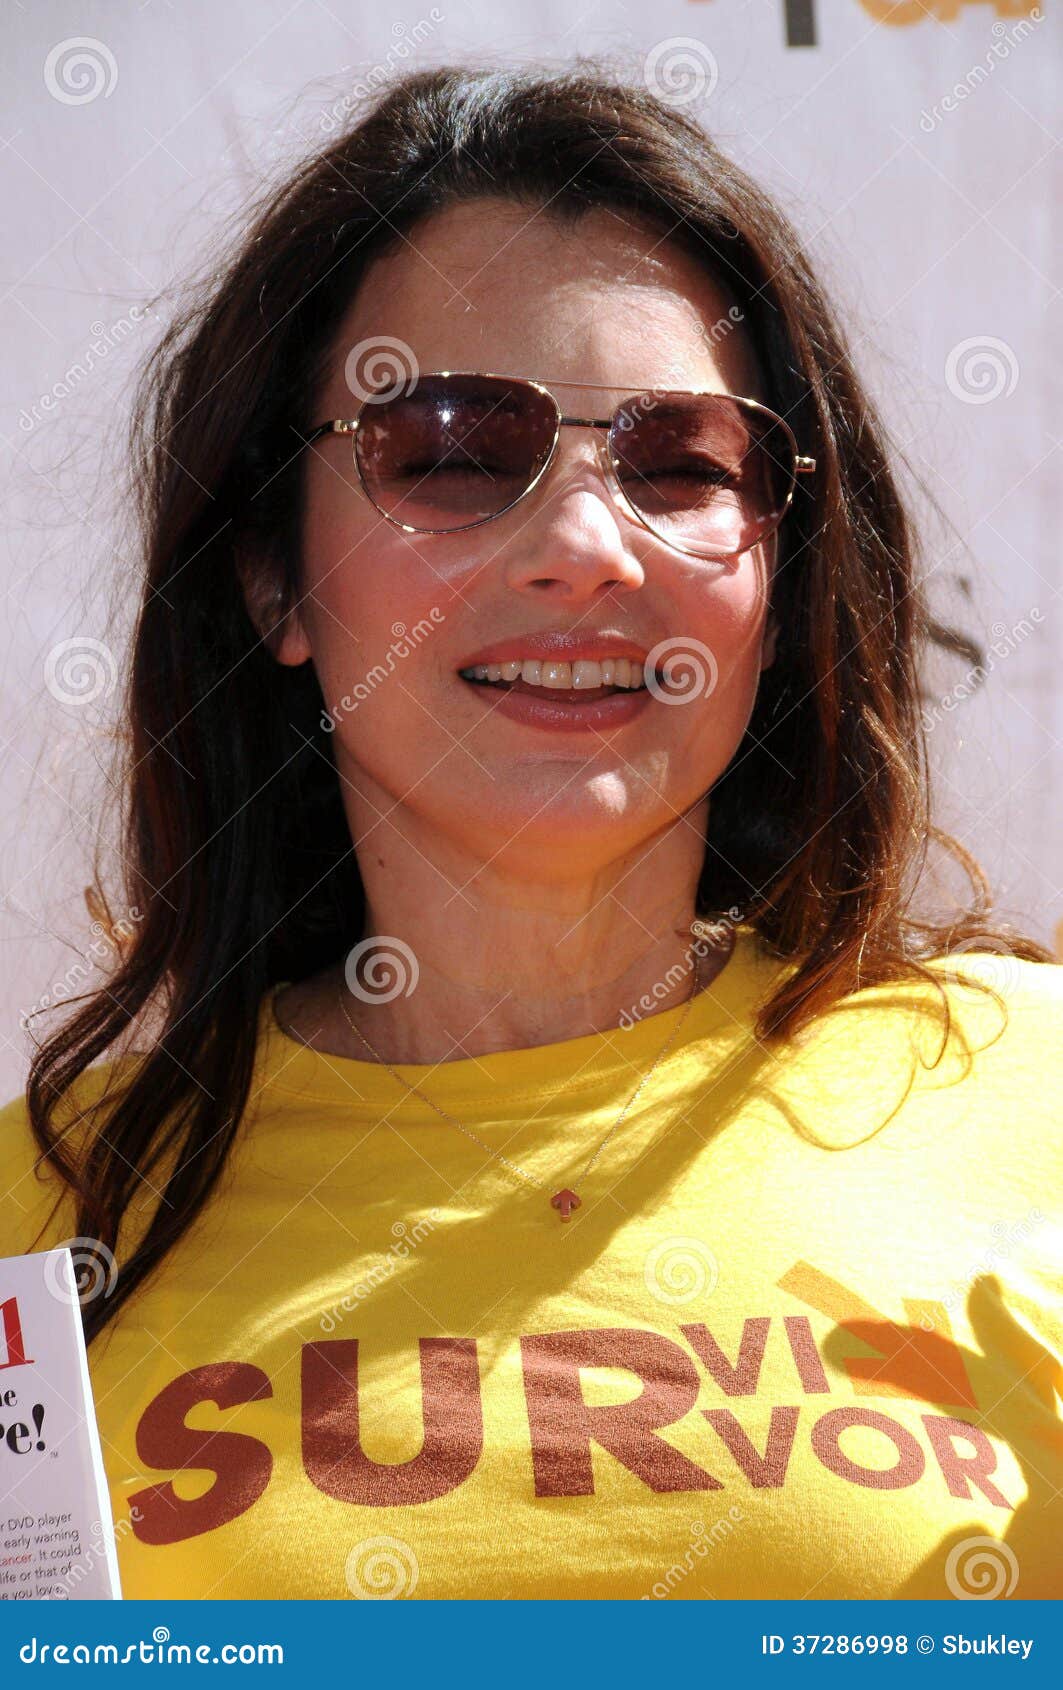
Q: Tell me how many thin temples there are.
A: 2